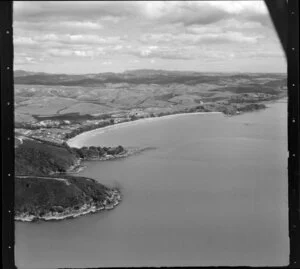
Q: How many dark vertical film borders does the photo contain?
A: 2